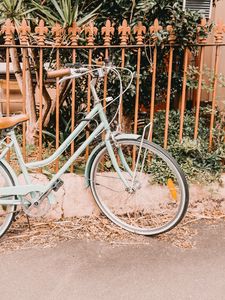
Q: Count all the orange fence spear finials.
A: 13